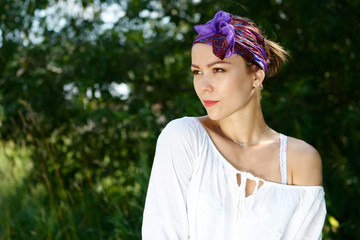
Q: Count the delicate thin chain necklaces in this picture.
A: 1